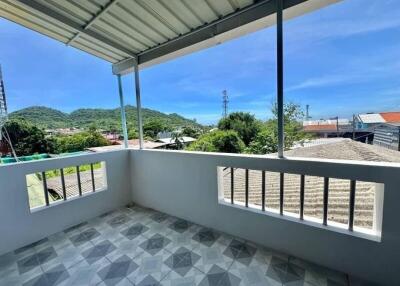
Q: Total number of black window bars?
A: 11